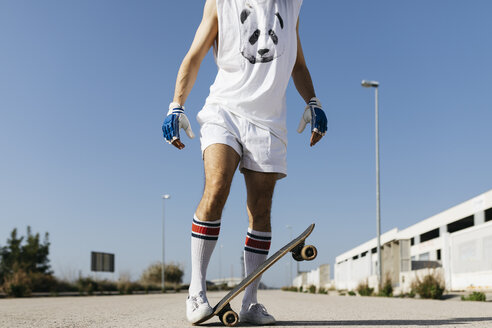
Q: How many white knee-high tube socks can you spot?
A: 2